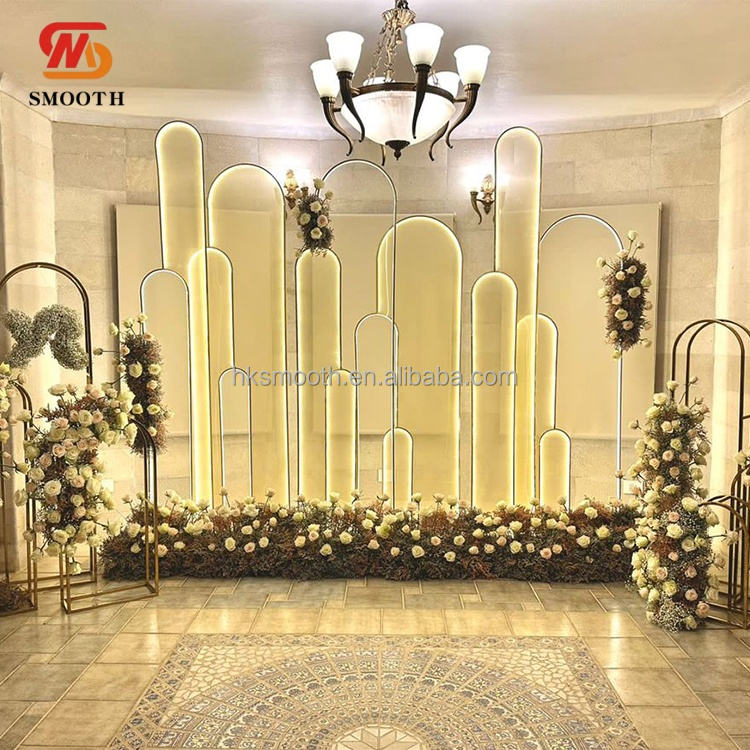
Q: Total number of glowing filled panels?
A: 11